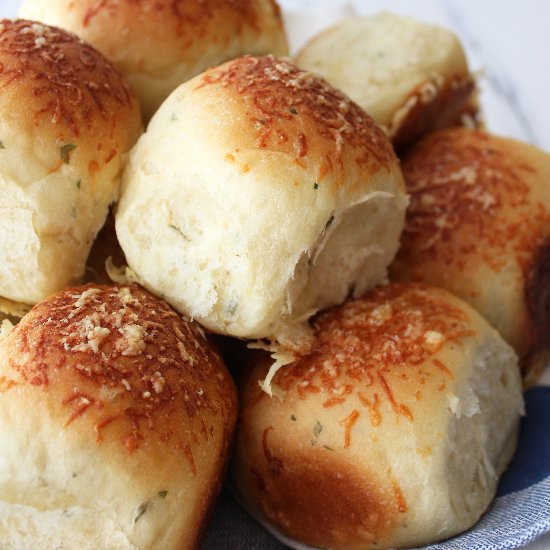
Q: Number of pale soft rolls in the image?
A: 7